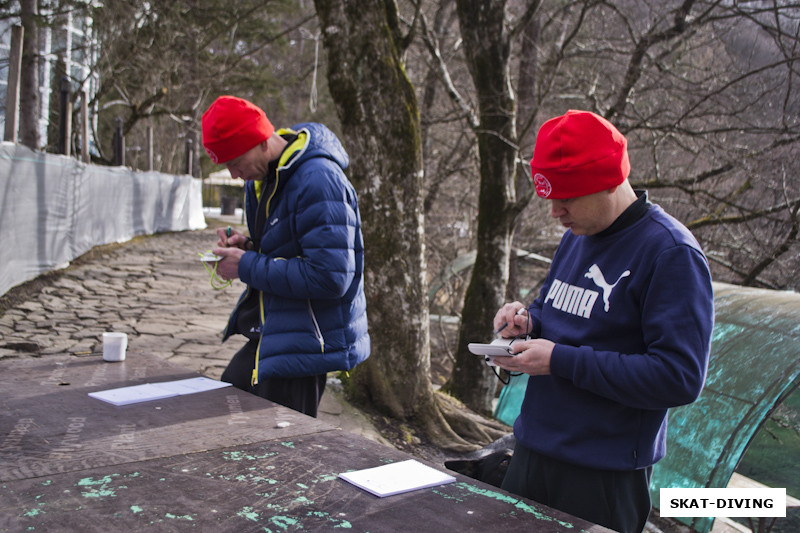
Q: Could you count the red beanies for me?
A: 2